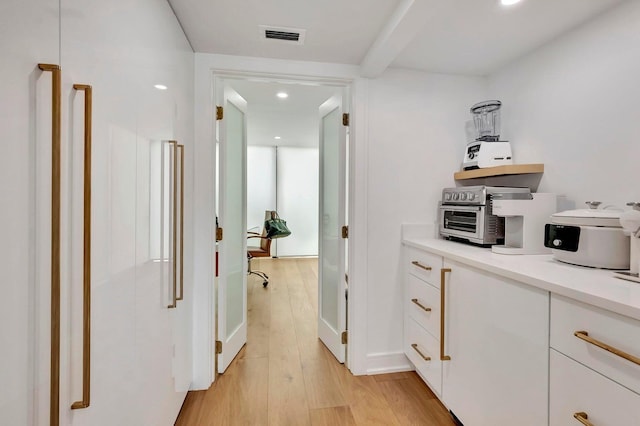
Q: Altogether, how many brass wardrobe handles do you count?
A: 4